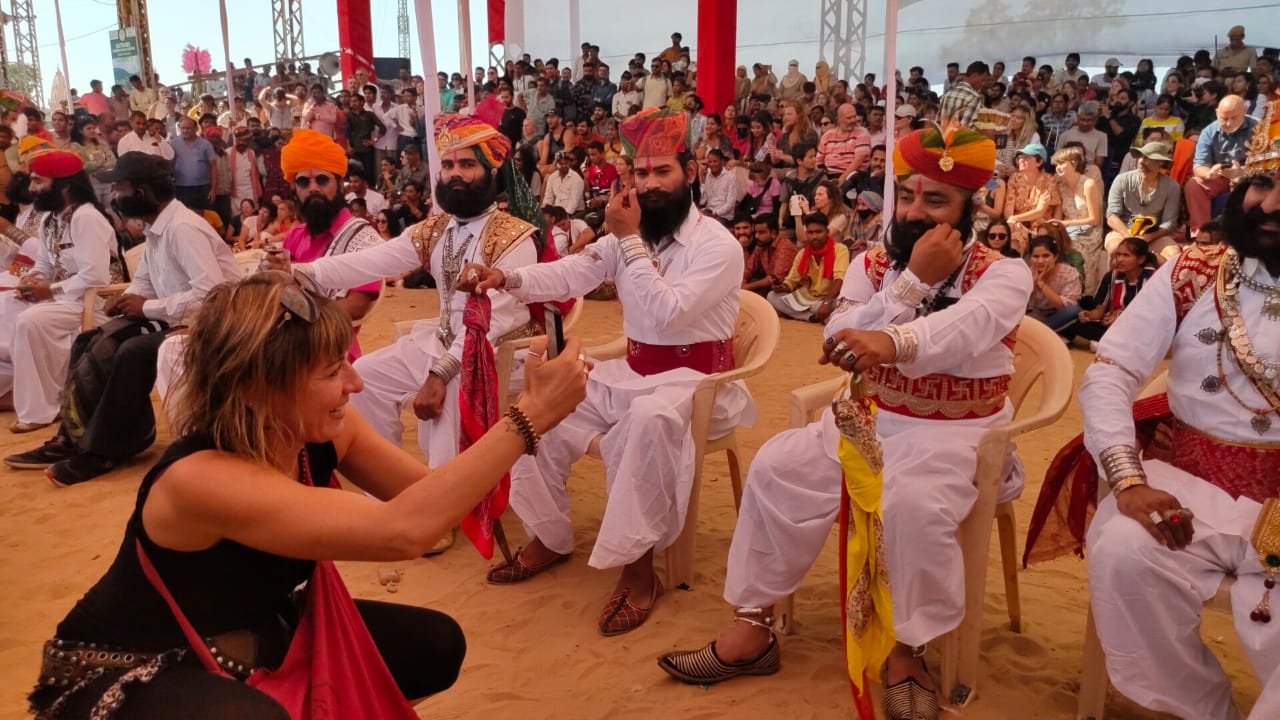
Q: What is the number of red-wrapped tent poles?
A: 3